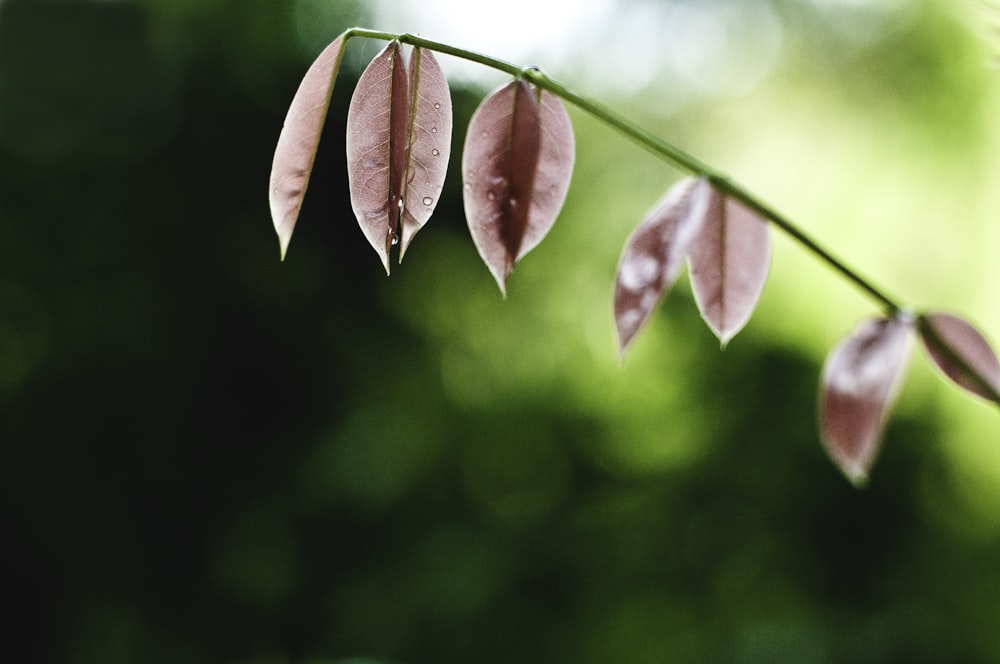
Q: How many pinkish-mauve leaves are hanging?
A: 9